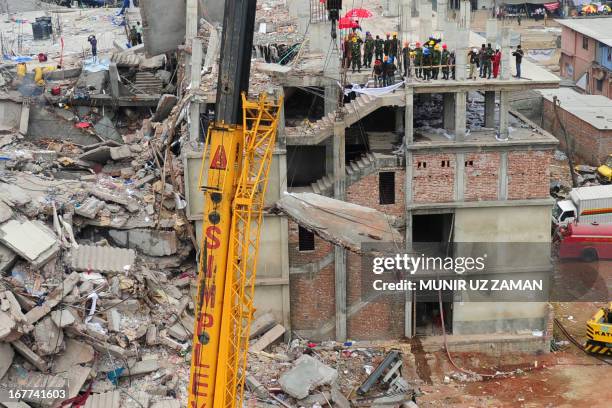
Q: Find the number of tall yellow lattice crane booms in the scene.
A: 1